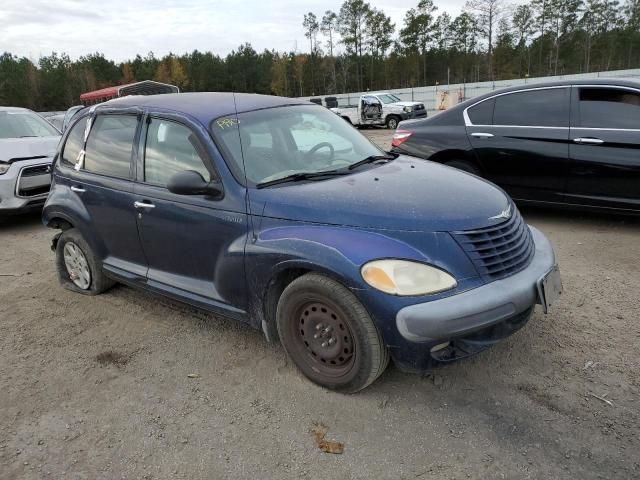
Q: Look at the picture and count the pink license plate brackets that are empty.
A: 0